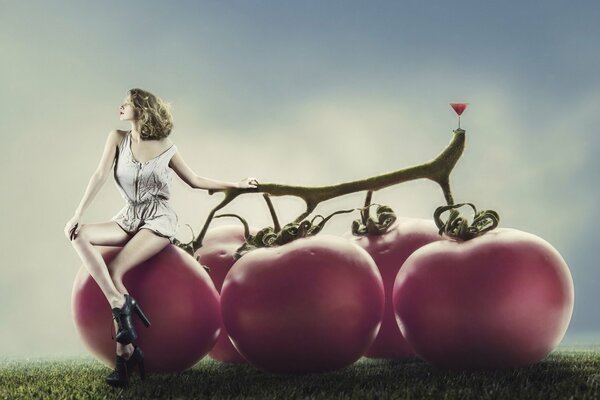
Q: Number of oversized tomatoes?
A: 5